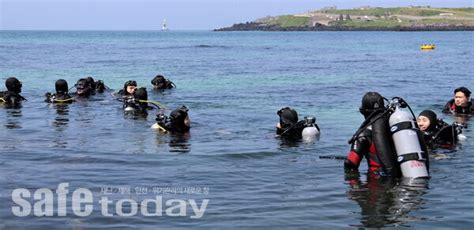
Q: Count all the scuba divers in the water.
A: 12